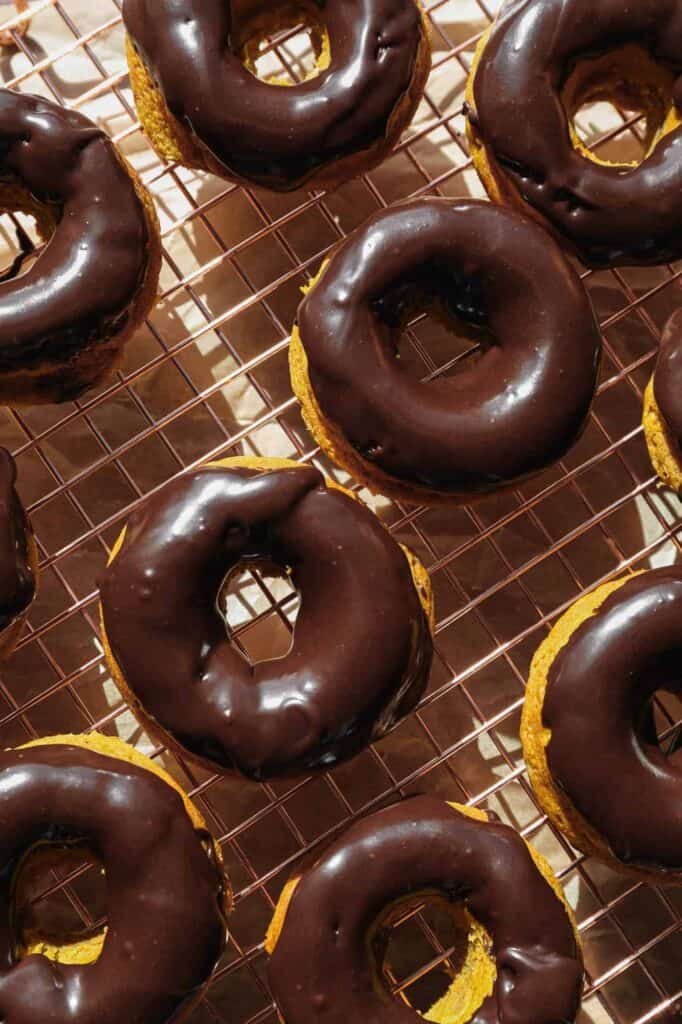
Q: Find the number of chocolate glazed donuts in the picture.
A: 10